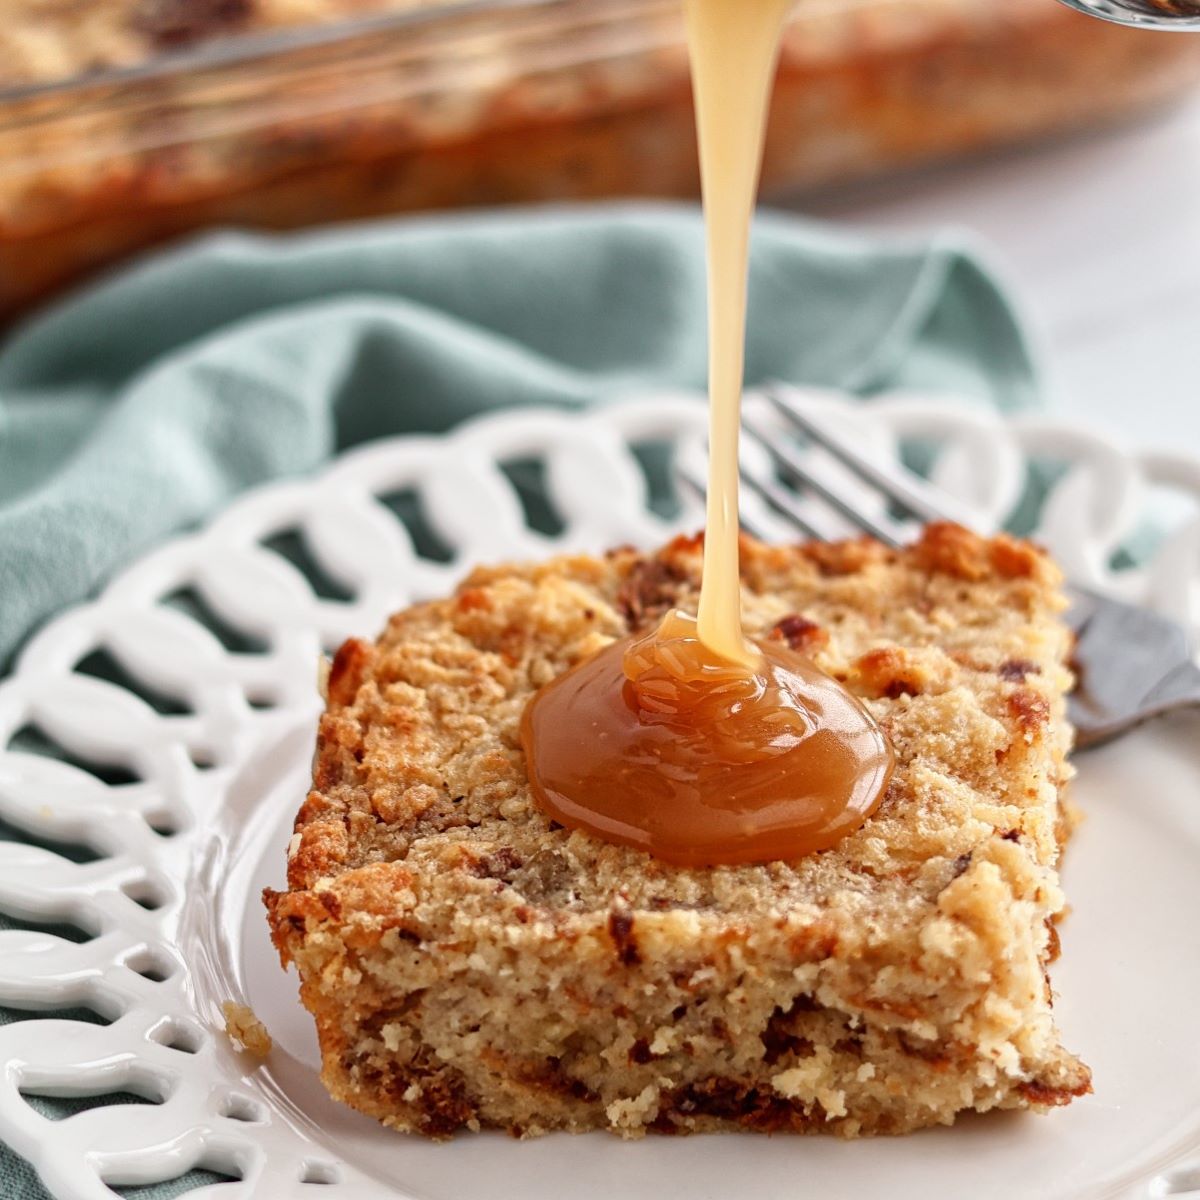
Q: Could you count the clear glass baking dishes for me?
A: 1